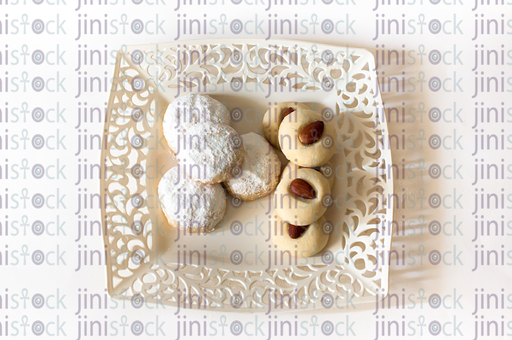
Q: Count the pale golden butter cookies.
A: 5